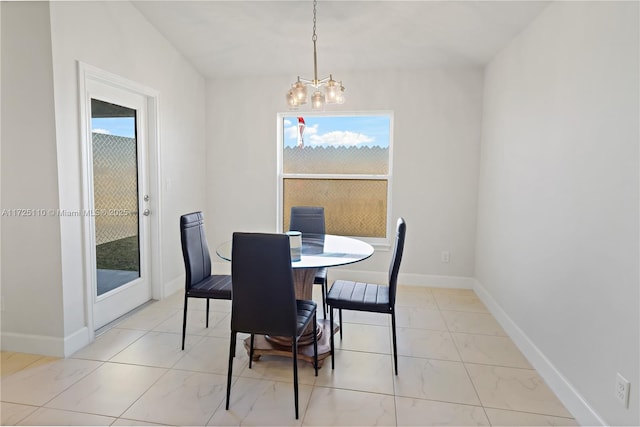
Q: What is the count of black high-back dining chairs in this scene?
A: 4